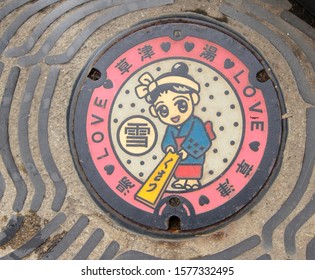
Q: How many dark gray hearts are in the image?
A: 7